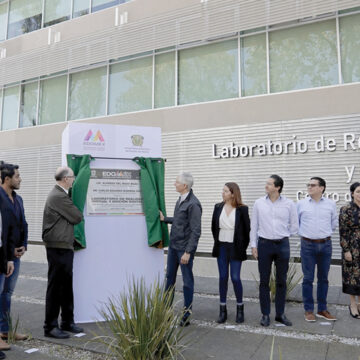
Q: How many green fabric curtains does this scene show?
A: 2